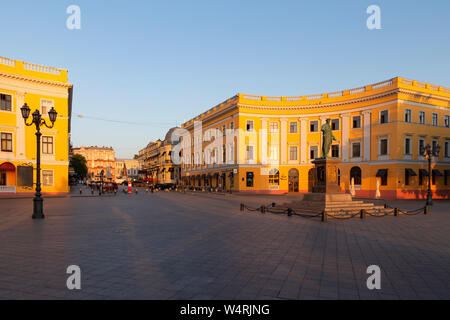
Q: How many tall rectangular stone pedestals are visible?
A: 1